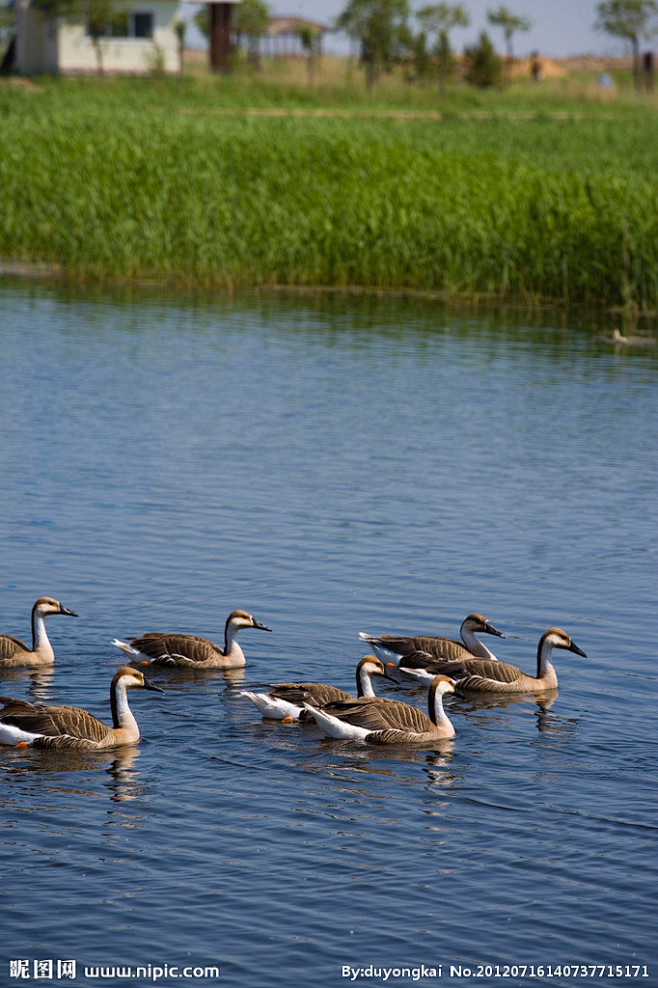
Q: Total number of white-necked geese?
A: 7